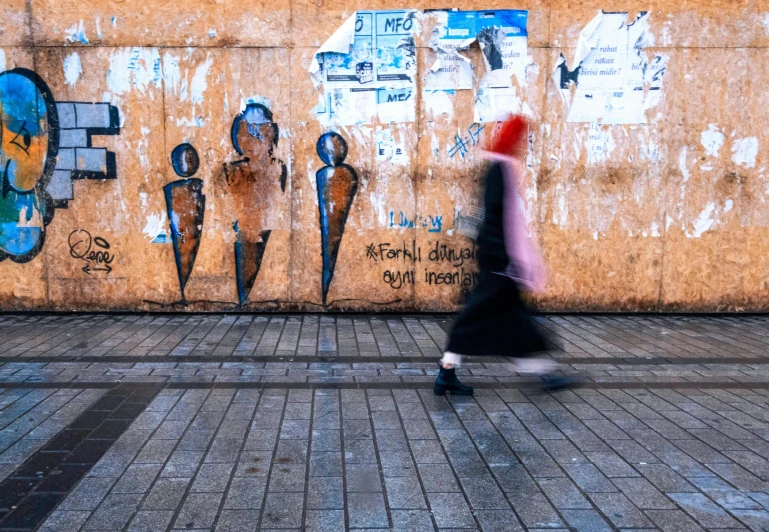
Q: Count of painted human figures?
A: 3